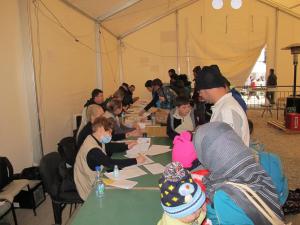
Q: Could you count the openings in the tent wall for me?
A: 3